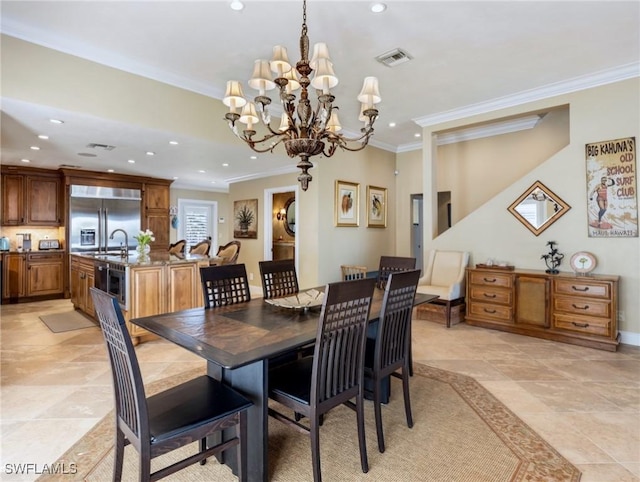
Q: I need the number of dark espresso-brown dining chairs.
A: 6